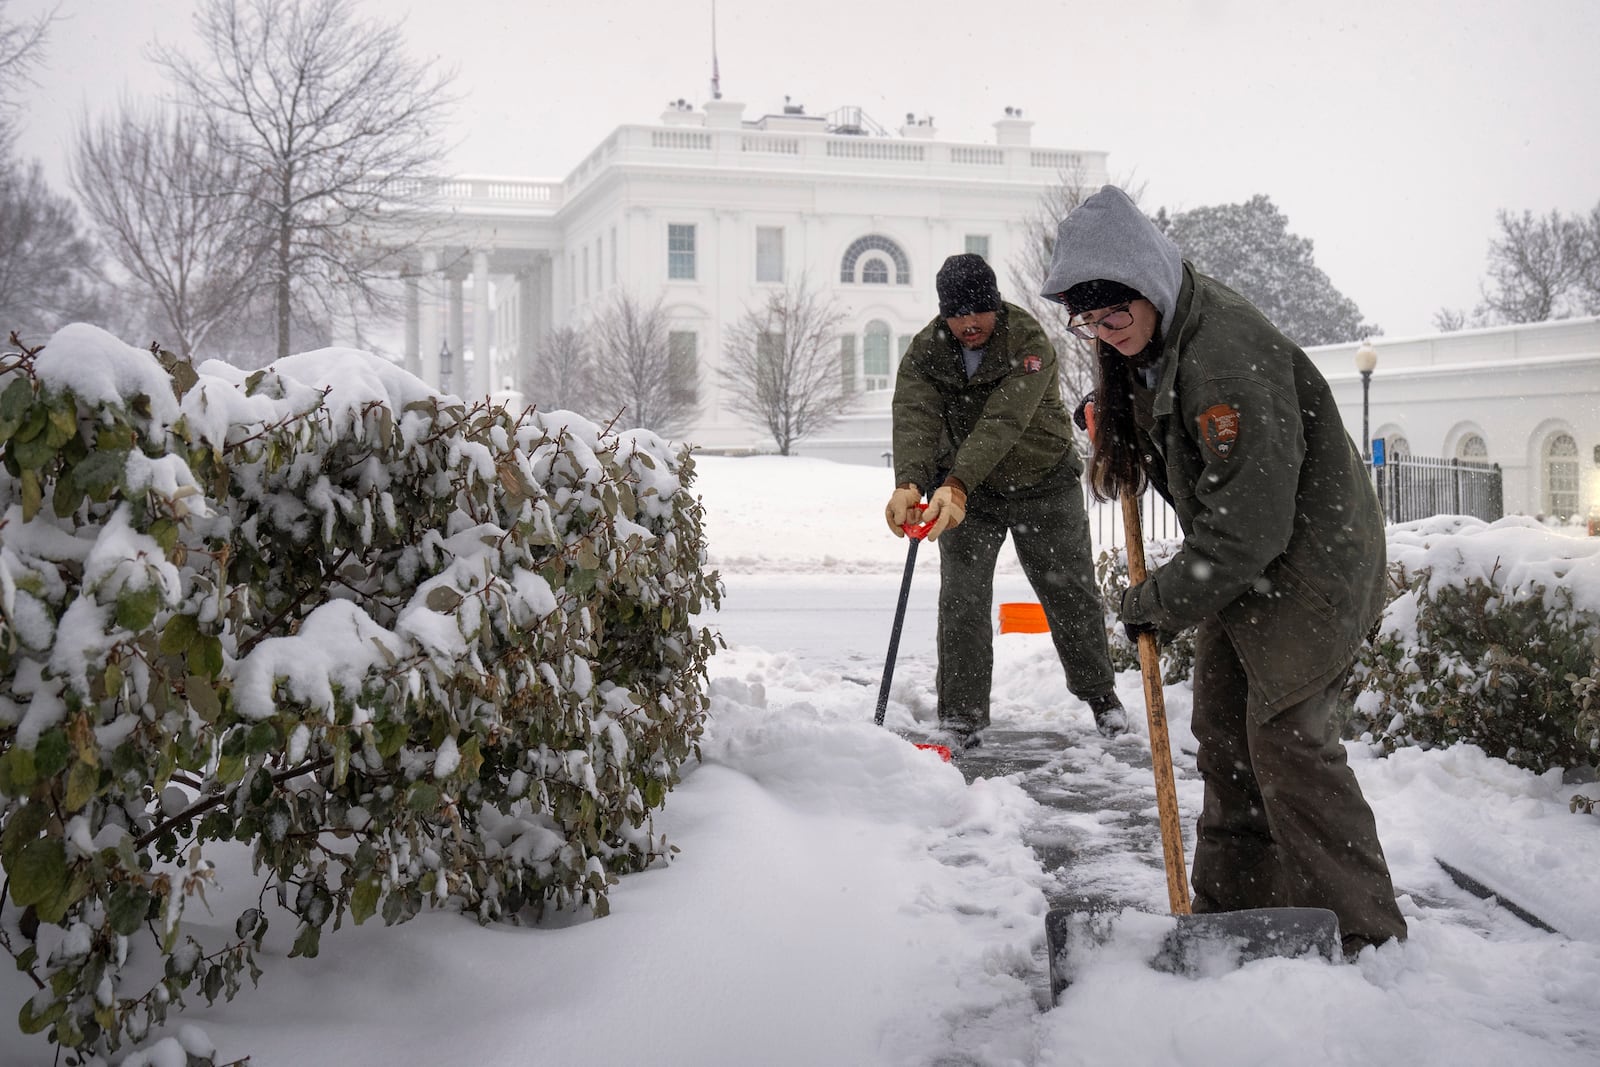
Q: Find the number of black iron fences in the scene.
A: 1